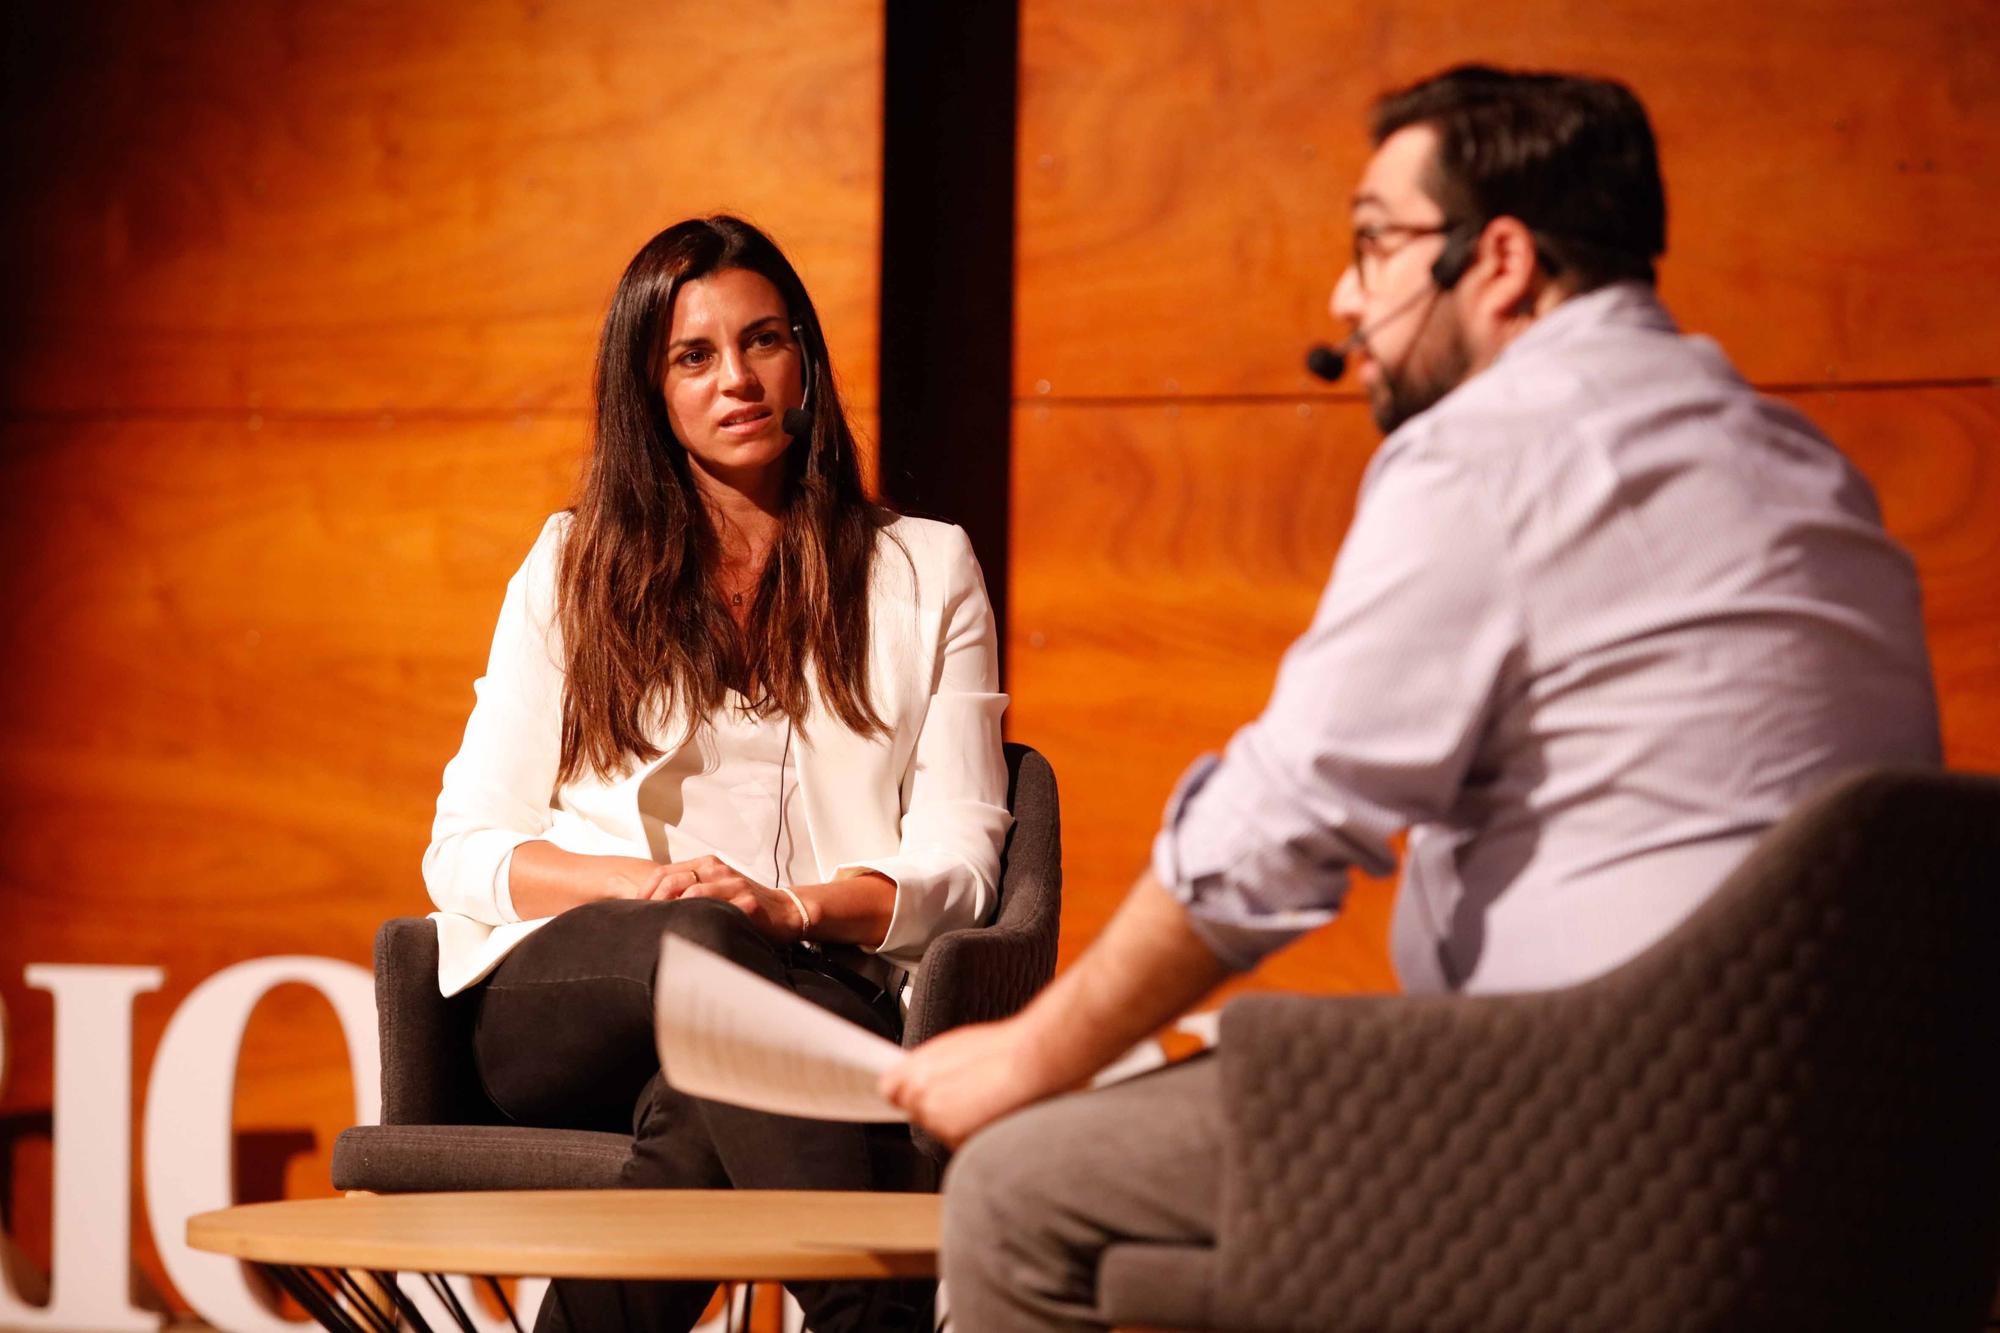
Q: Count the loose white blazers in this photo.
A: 1